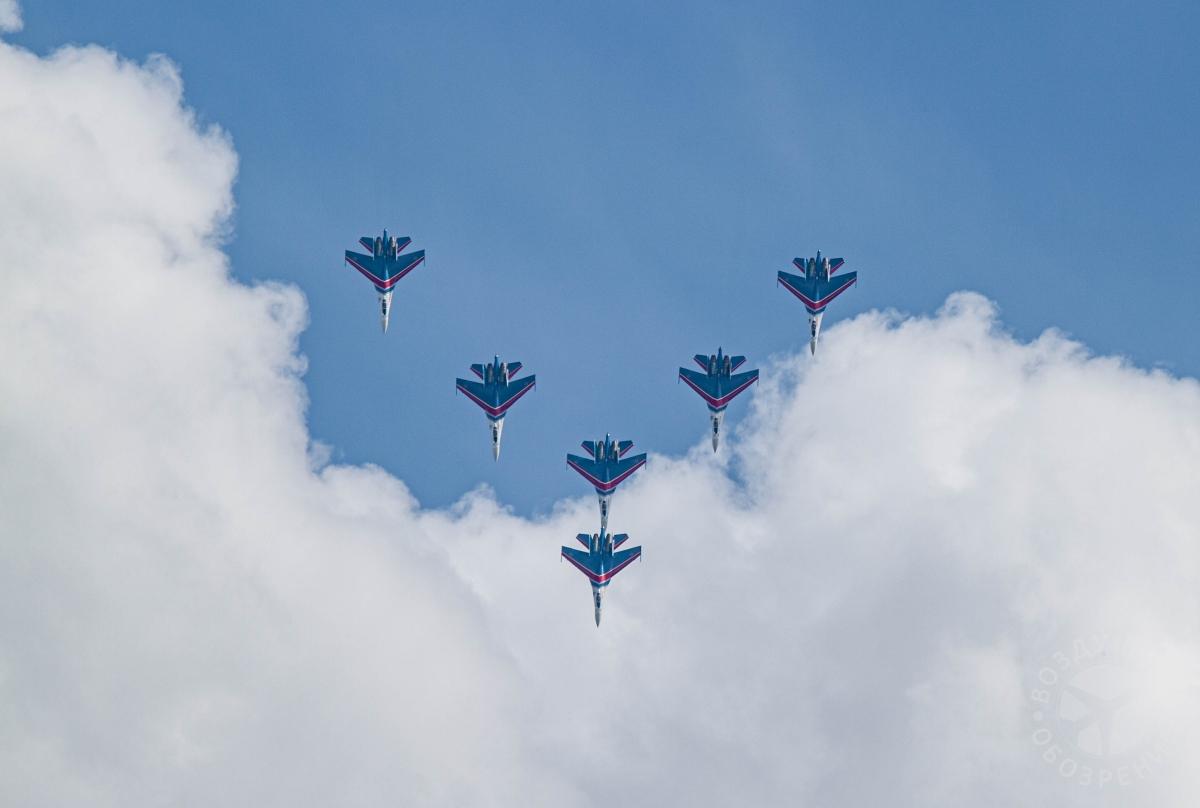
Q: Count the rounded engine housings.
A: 12